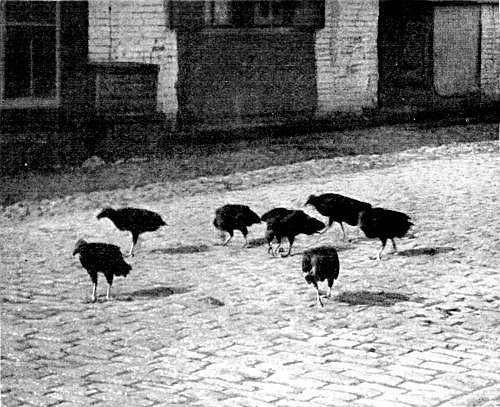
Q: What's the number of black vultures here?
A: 8